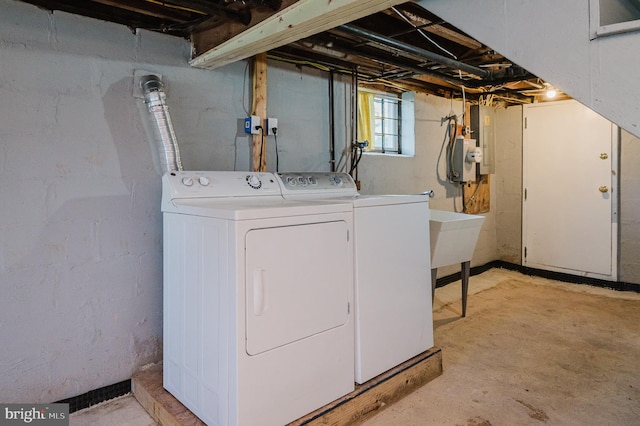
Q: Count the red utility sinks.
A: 0